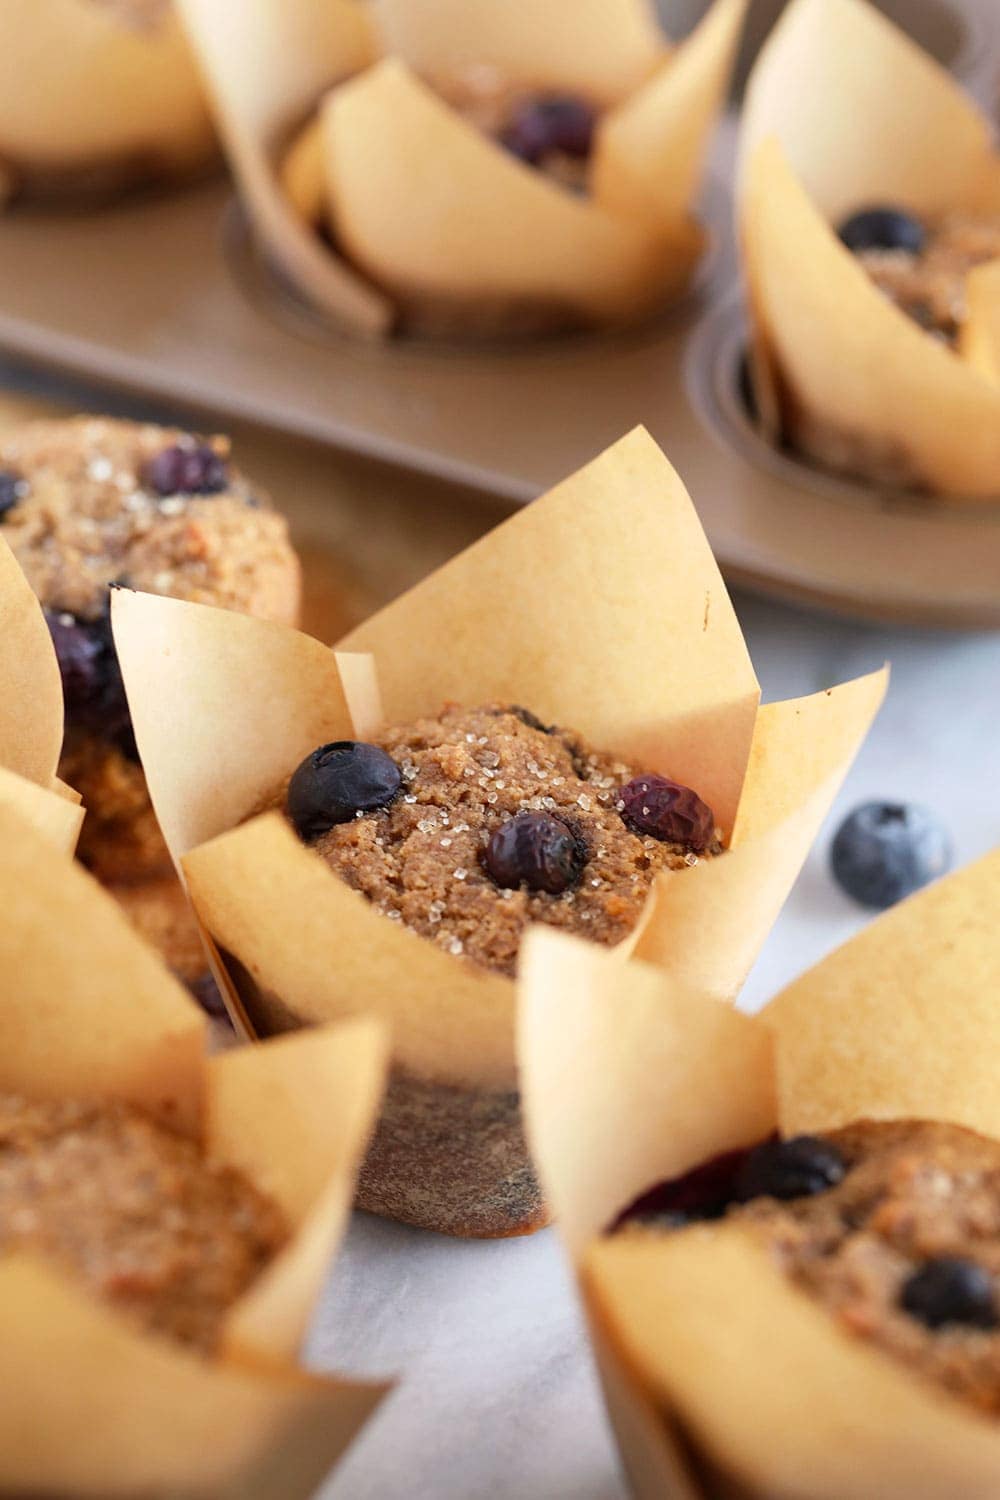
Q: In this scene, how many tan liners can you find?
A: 7